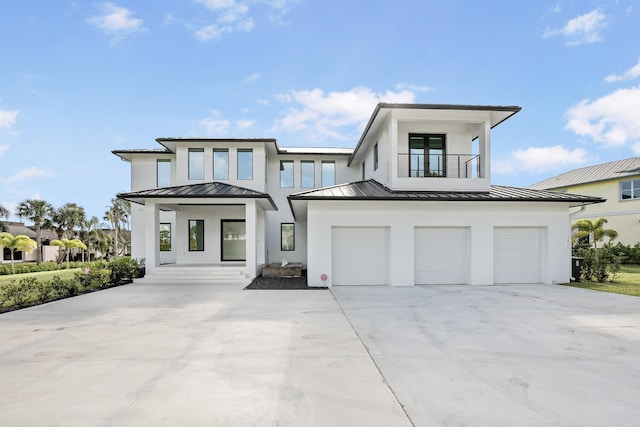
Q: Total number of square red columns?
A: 0